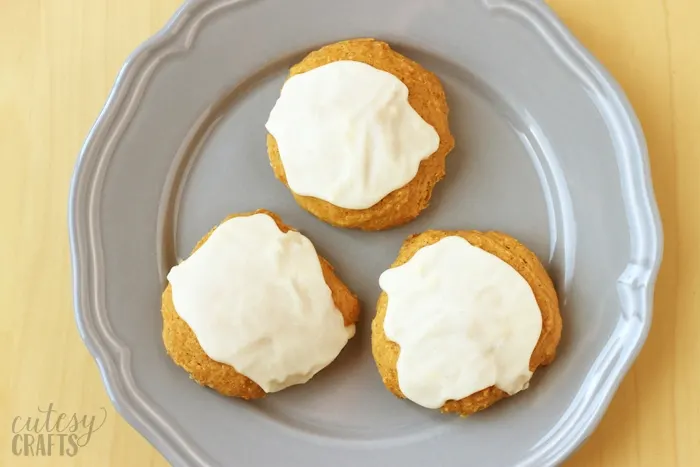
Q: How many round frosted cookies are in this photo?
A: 3